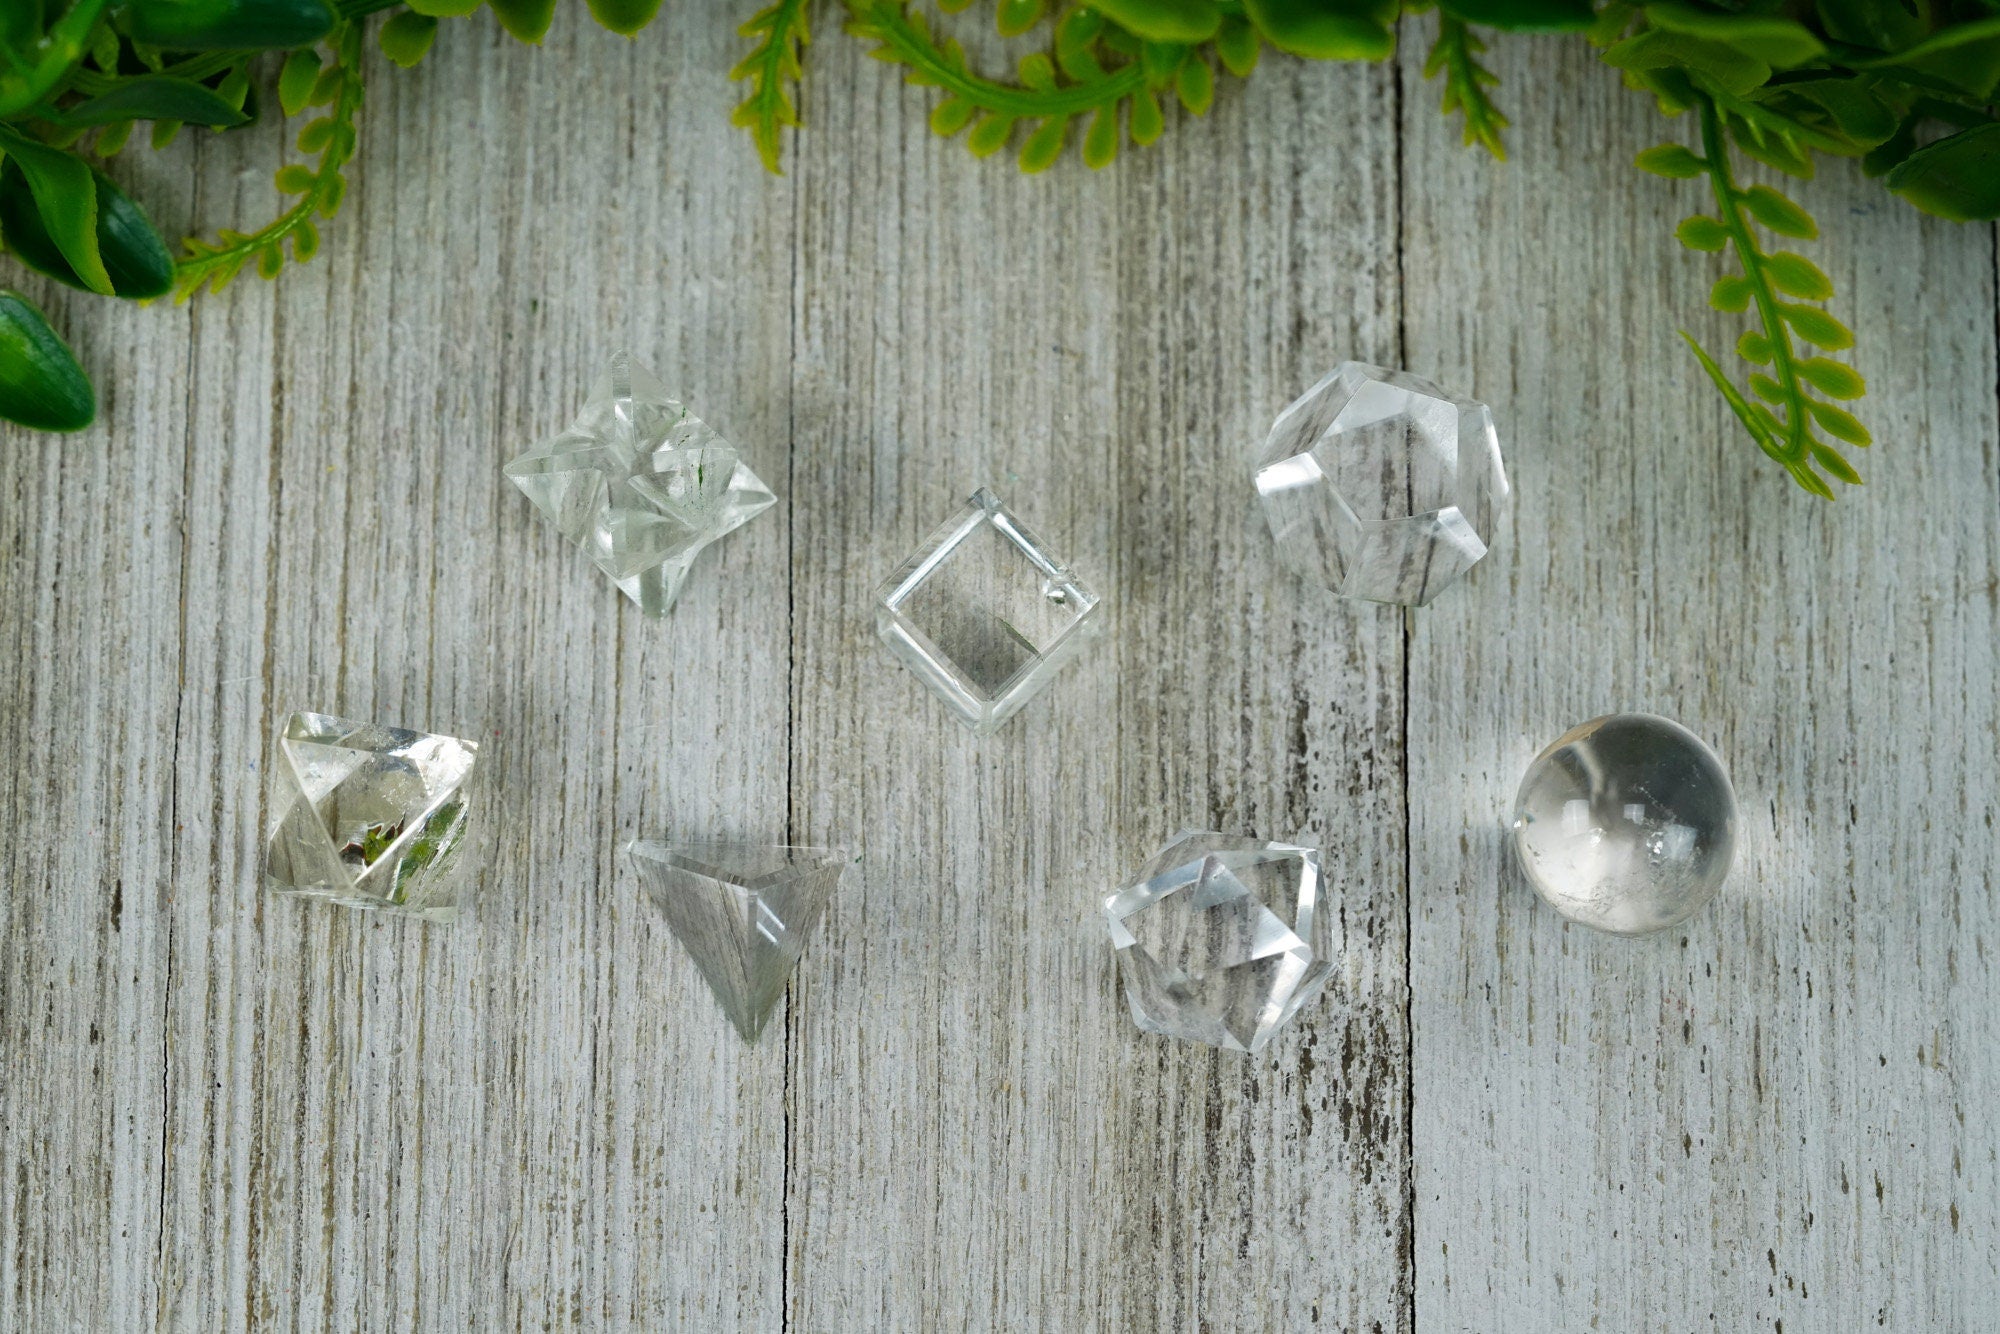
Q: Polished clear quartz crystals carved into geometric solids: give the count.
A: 7